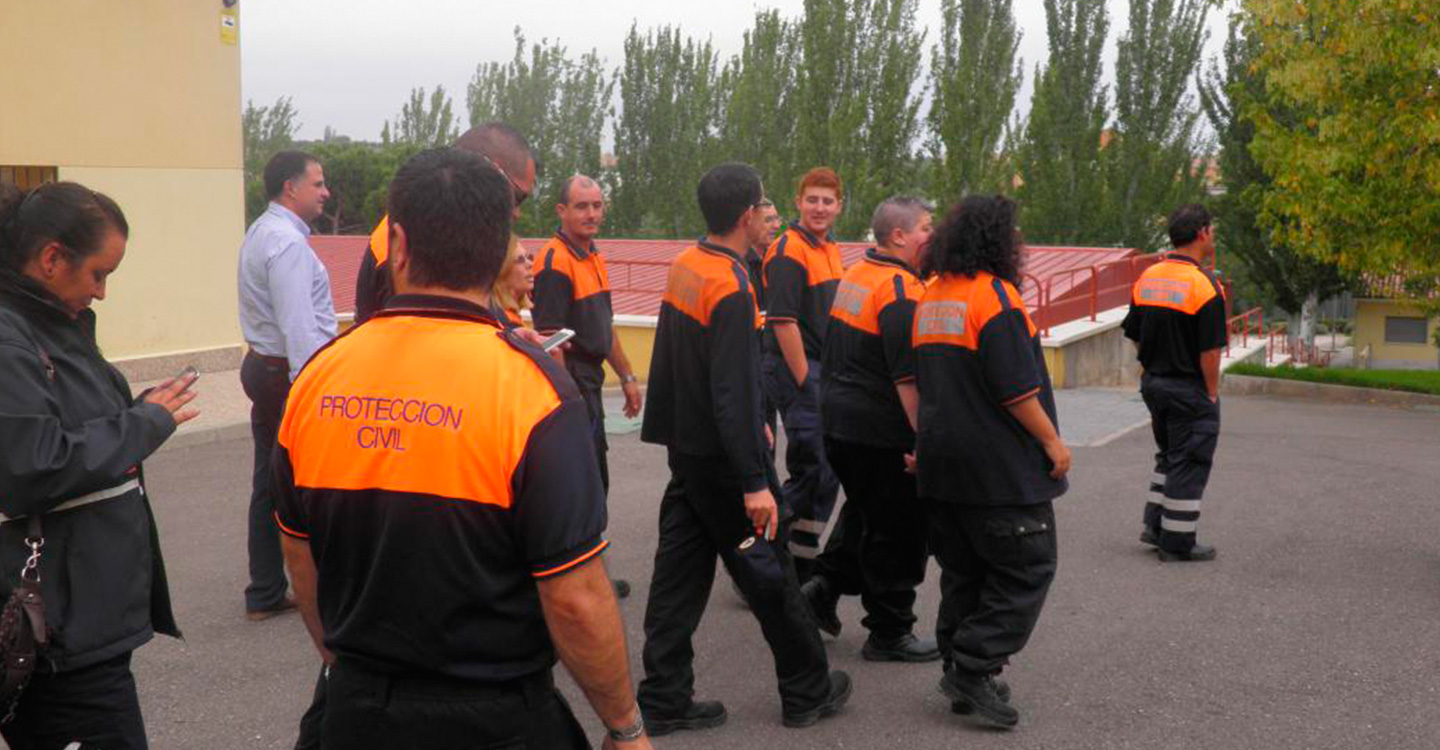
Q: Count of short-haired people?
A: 9